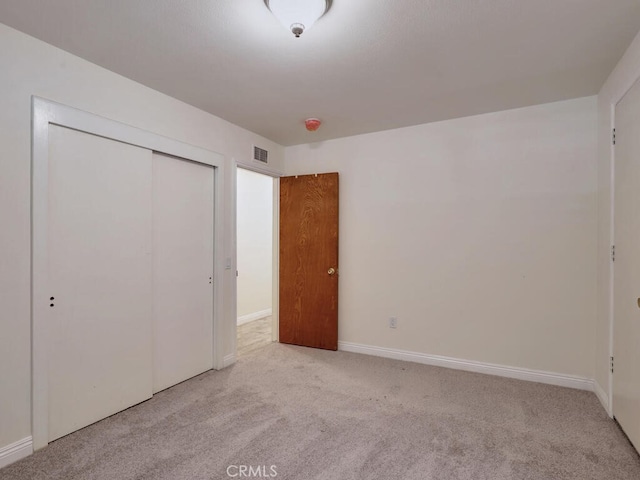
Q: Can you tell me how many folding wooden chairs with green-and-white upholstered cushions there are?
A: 0